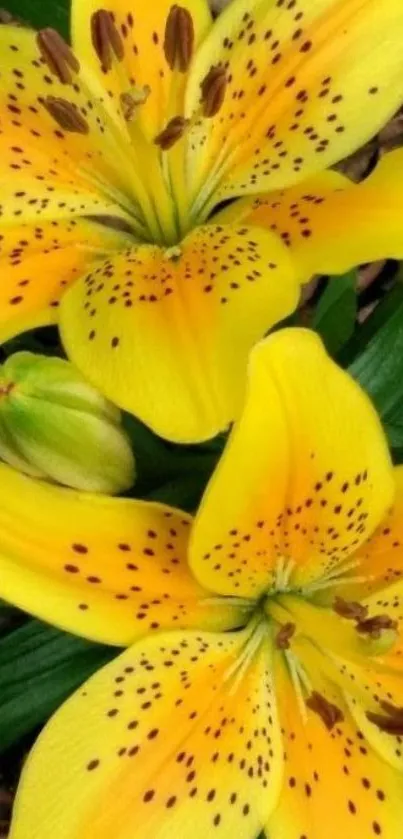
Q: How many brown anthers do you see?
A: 11